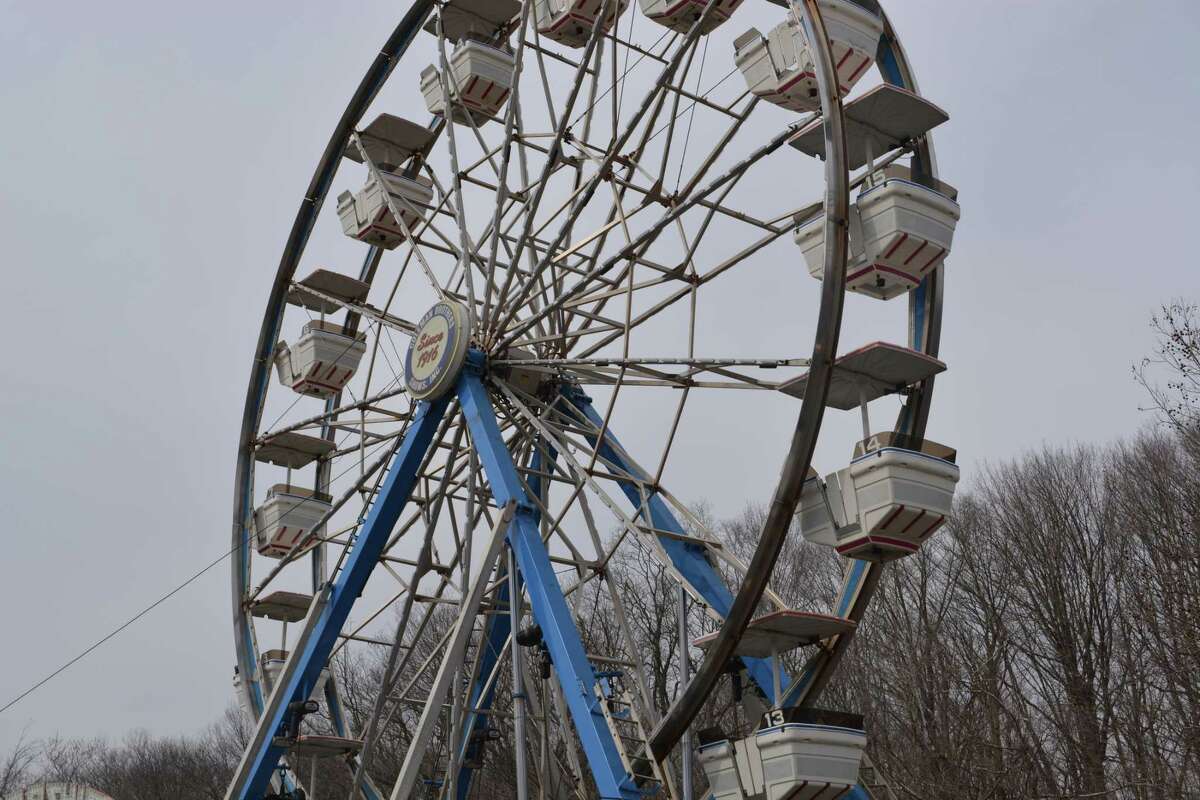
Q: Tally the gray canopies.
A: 9